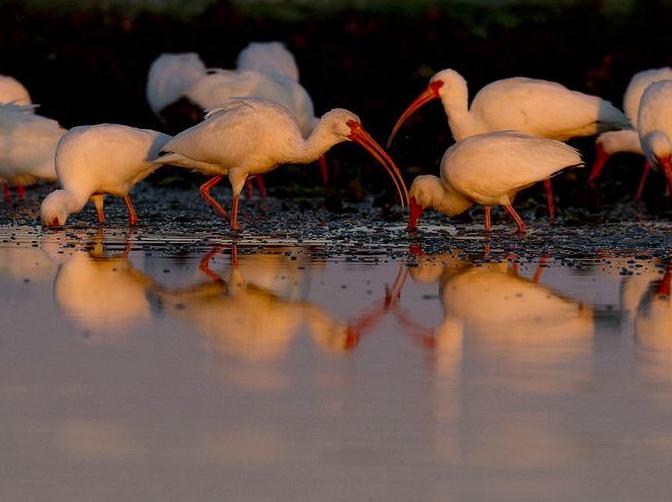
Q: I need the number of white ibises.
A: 11